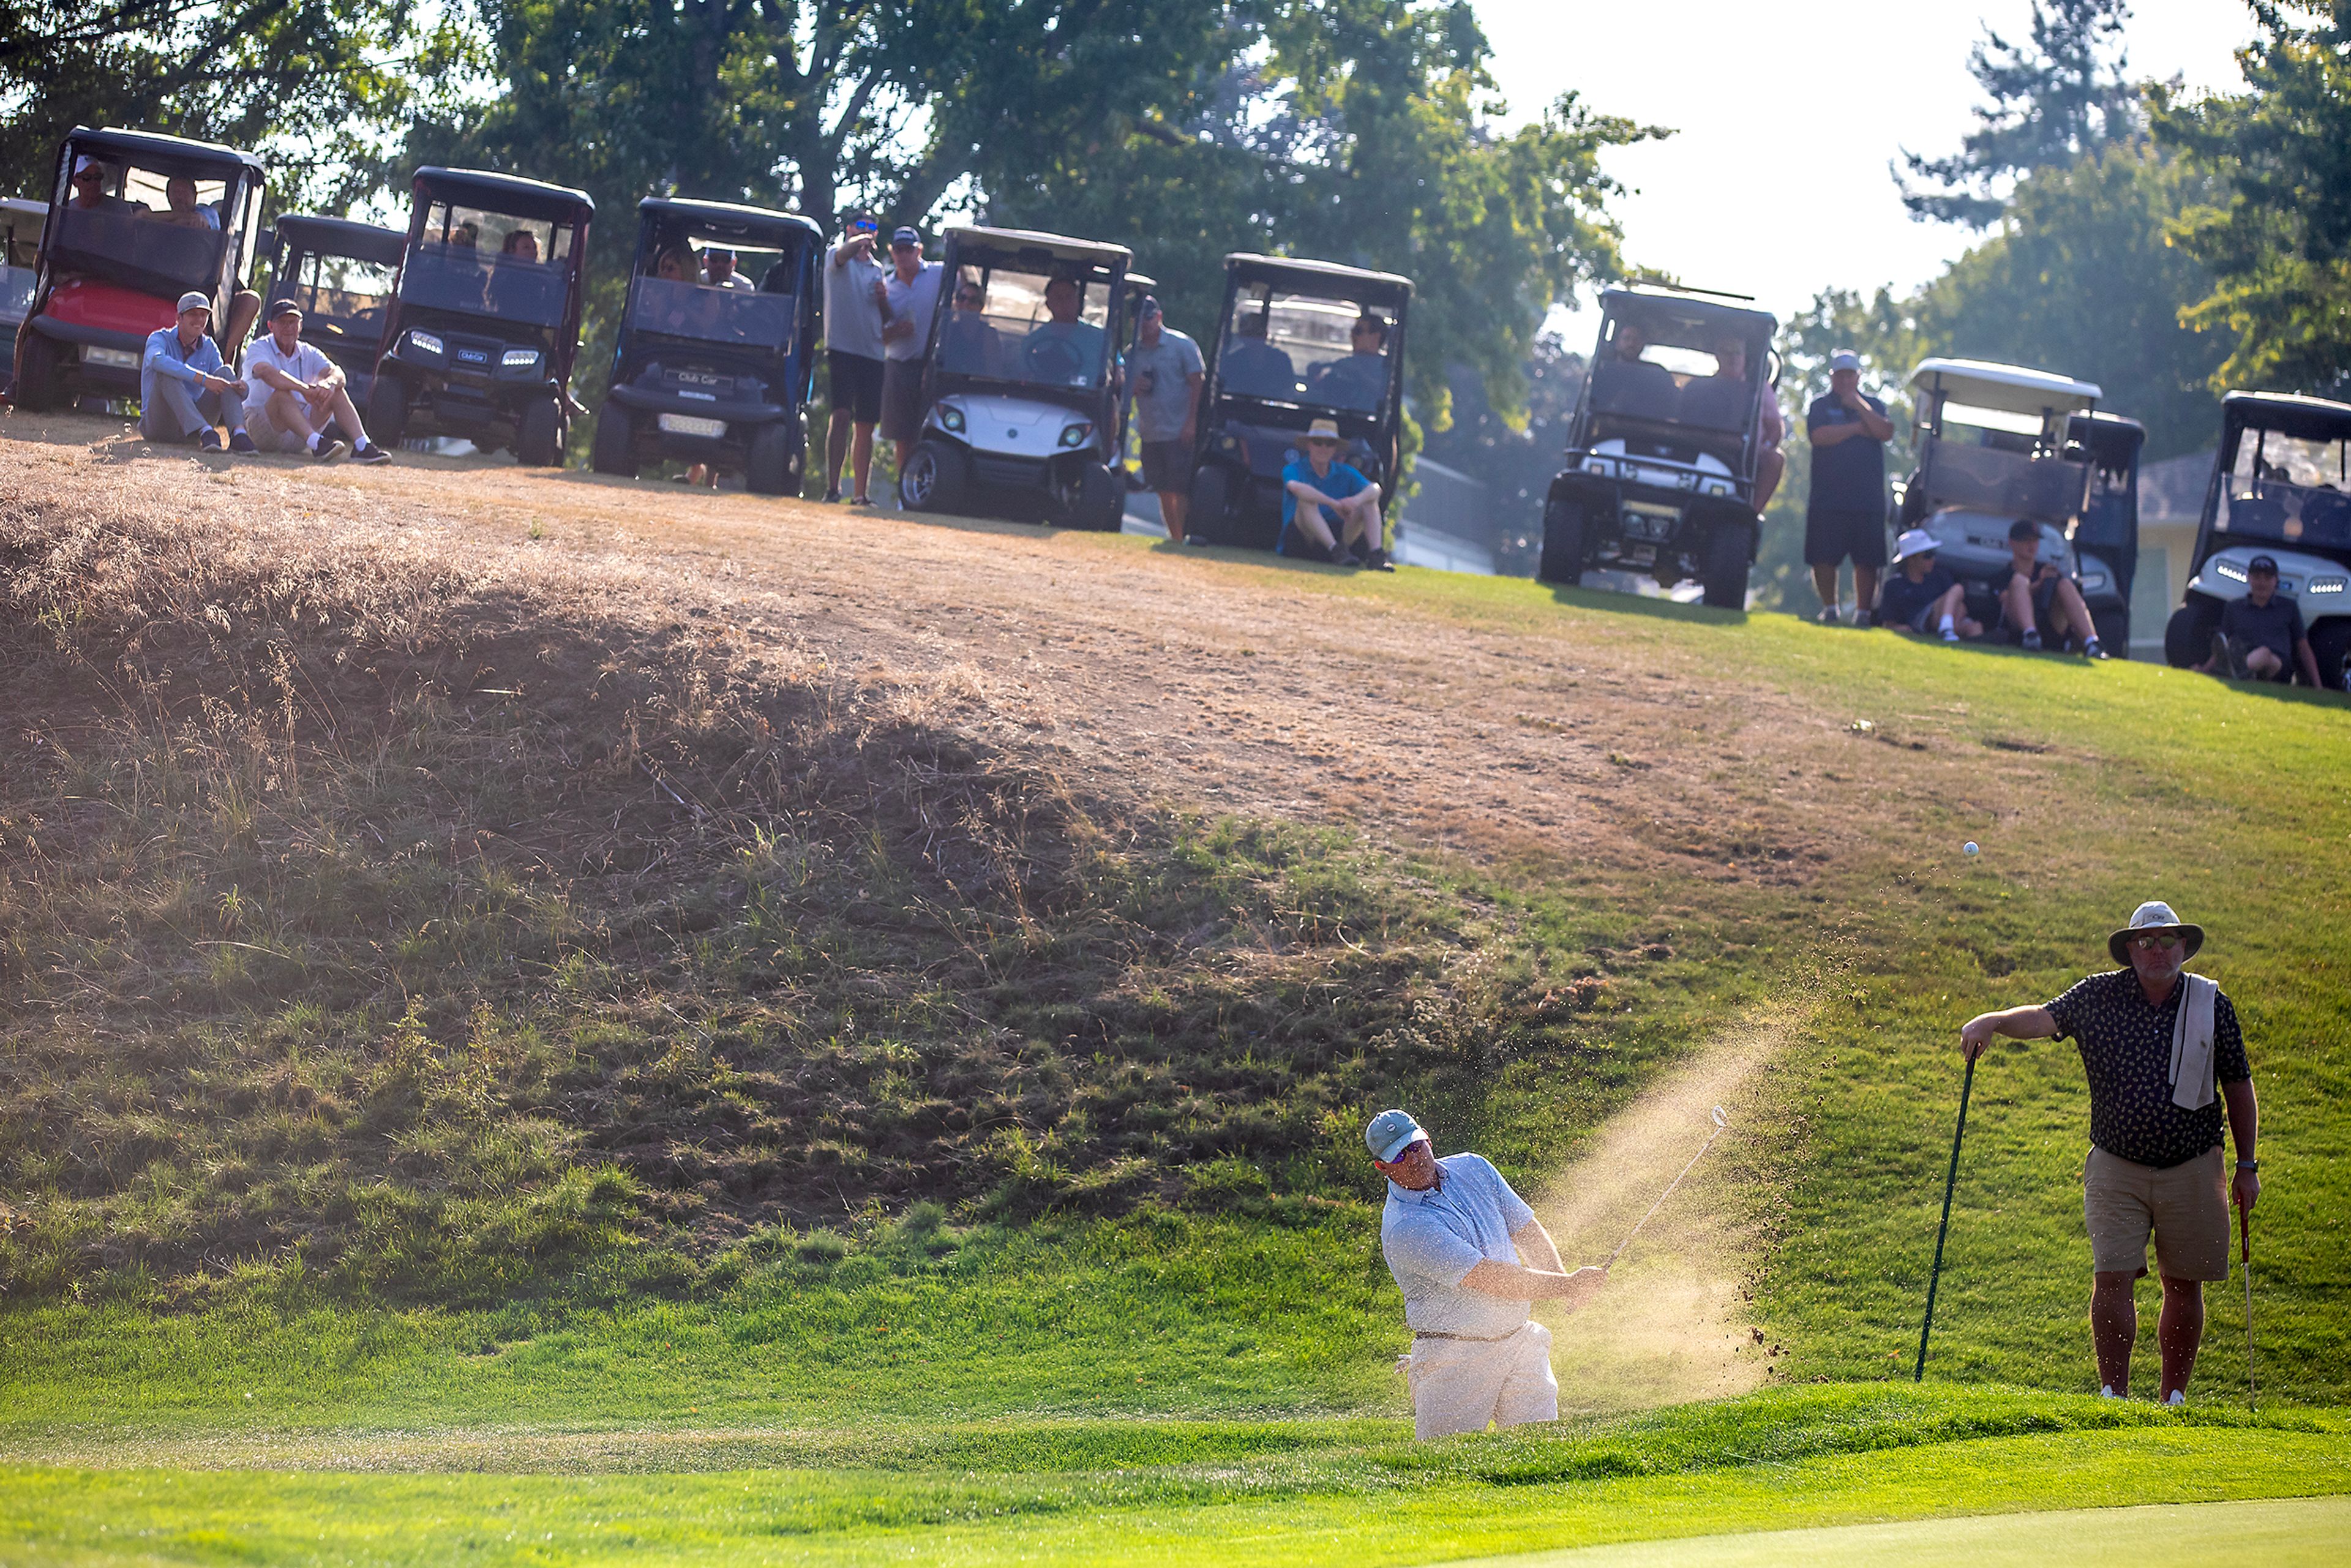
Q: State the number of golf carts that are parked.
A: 12